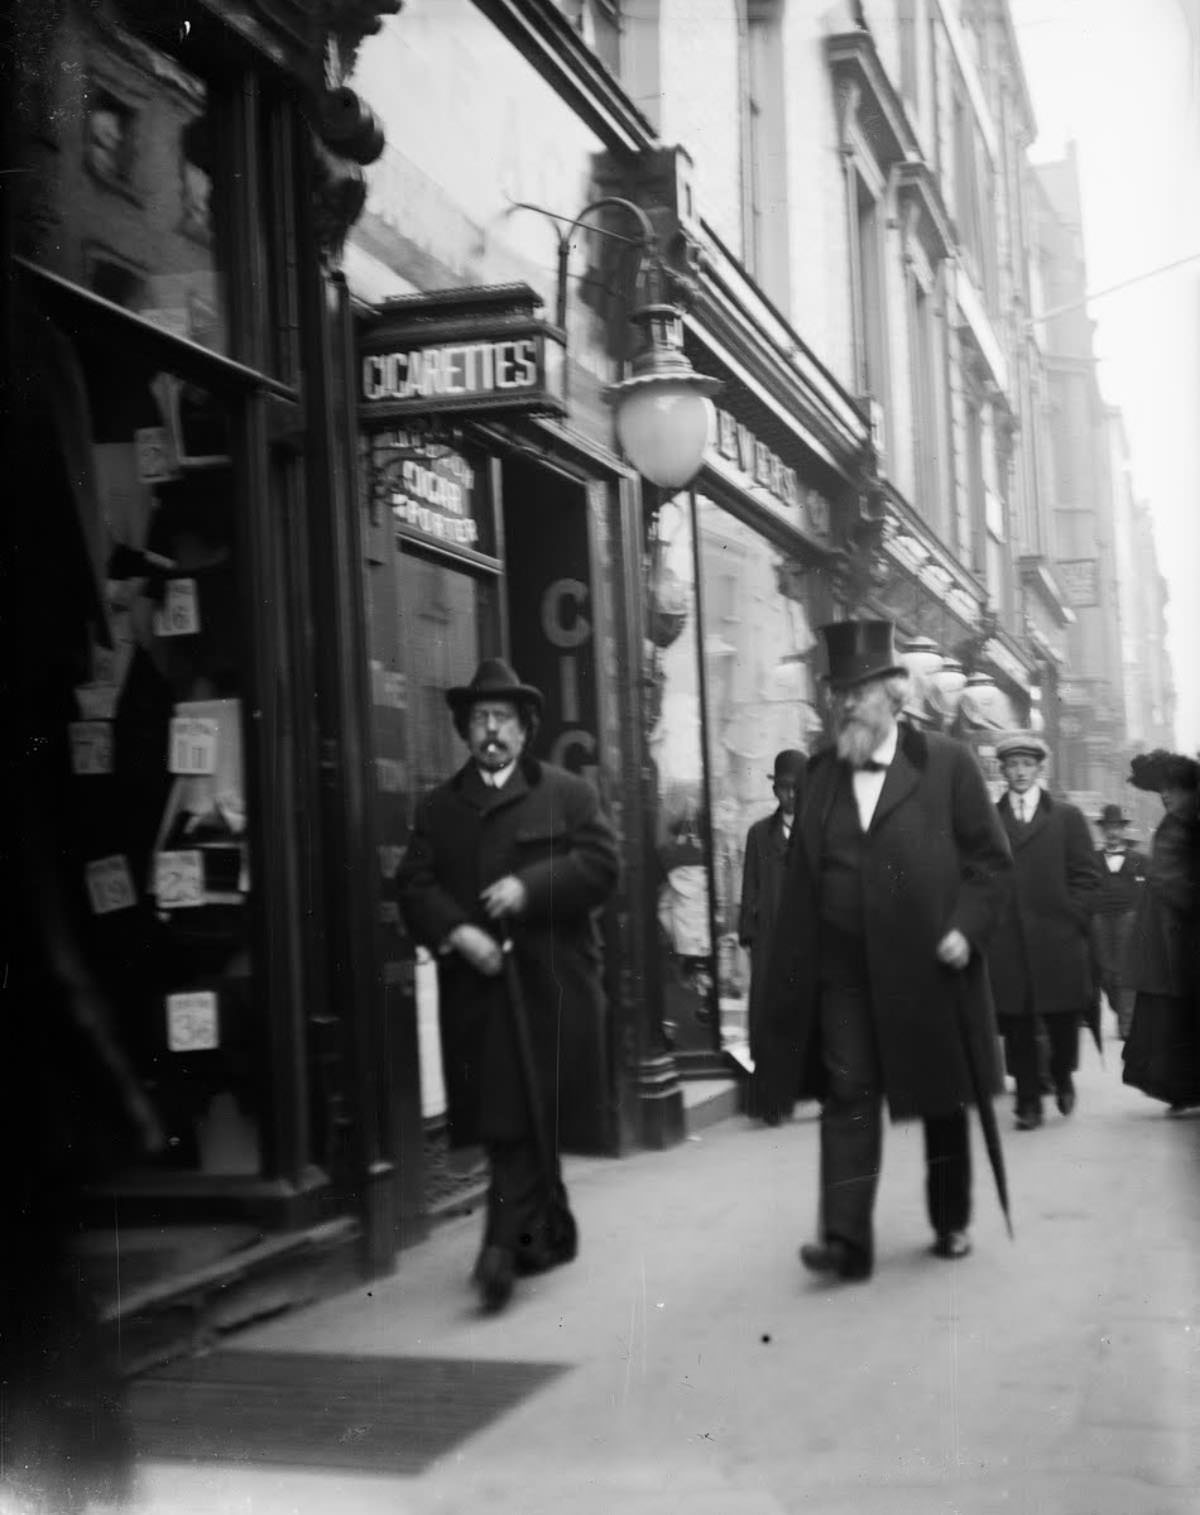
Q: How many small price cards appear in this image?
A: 7